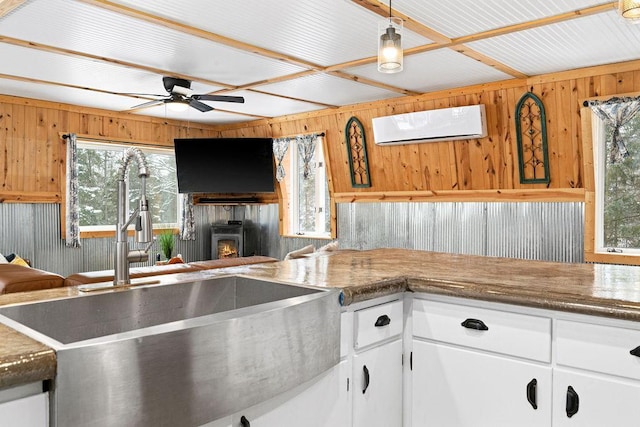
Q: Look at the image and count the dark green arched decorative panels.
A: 2